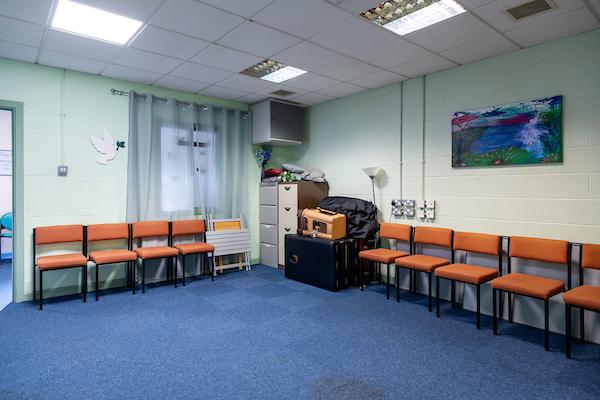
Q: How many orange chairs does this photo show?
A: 9